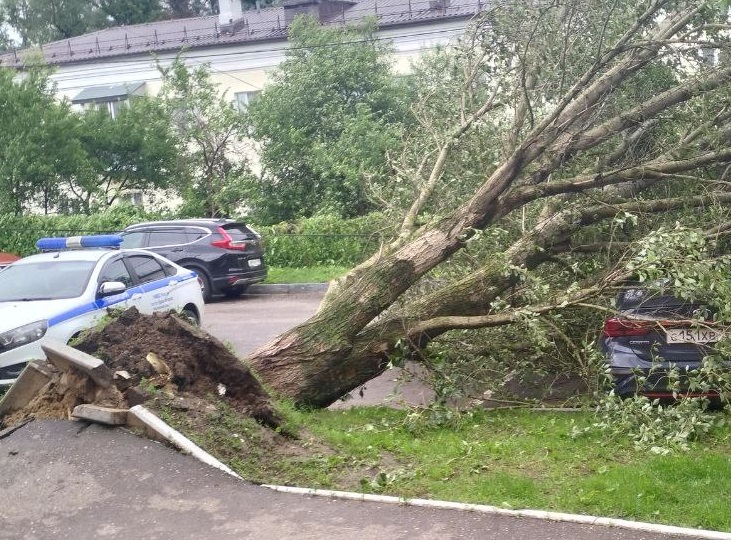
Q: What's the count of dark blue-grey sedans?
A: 1